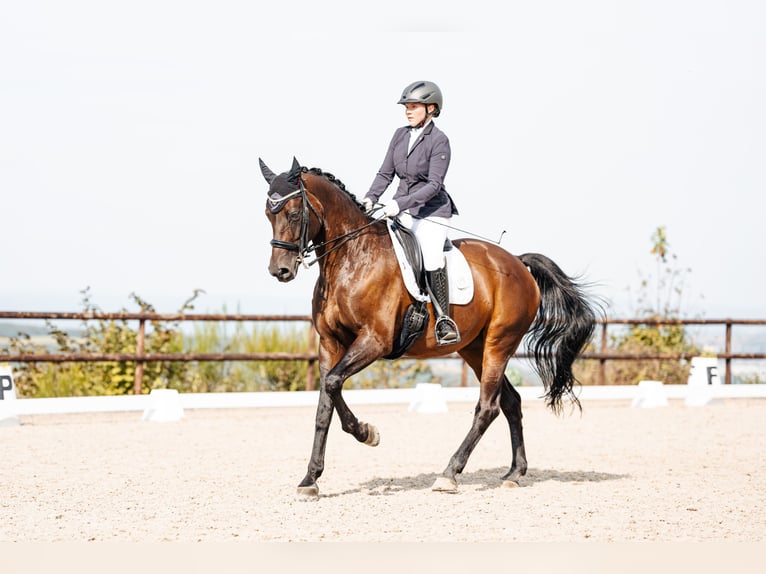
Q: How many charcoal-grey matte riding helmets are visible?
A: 1